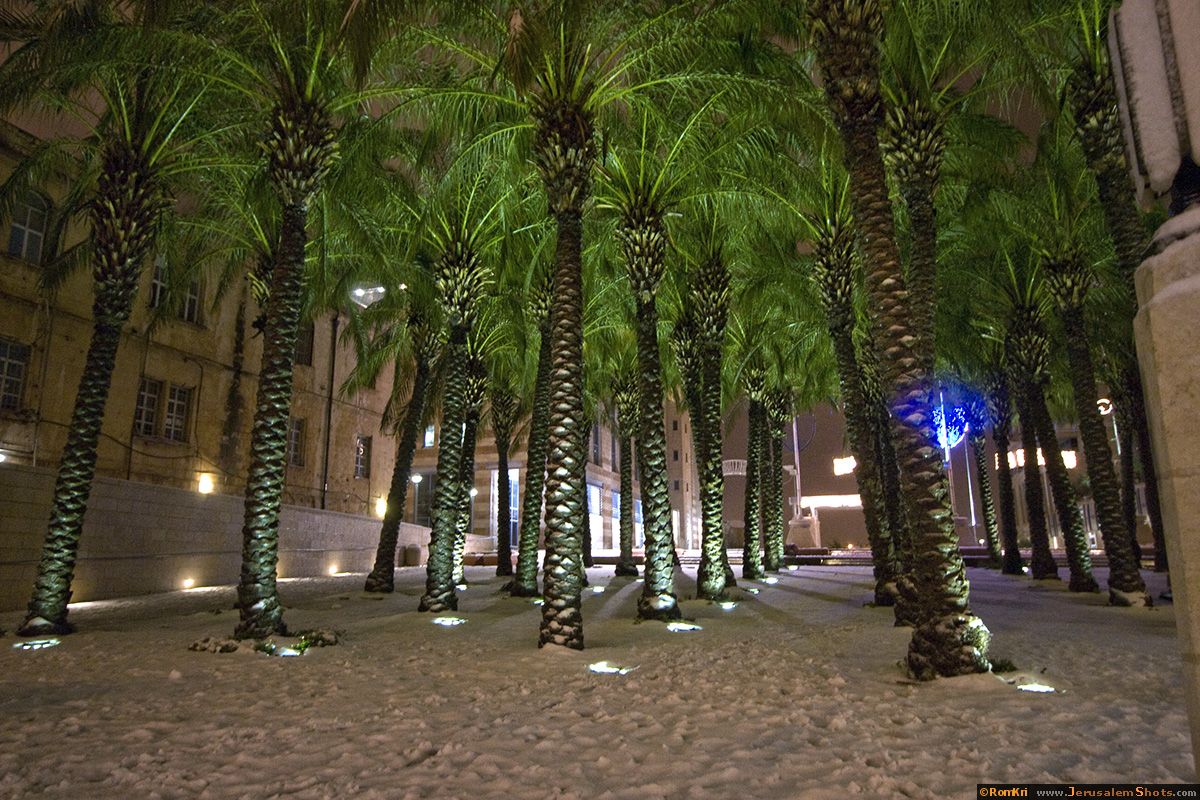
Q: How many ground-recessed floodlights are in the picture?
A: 15